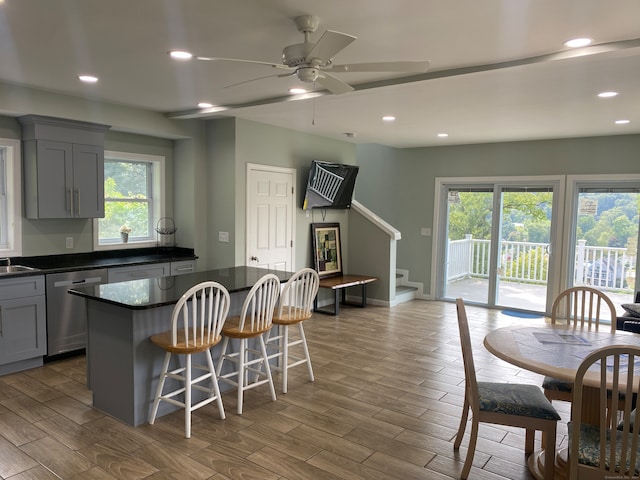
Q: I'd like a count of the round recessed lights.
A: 9